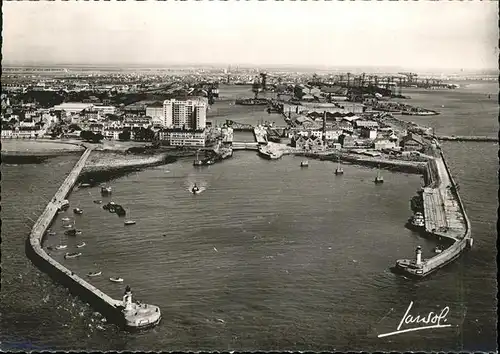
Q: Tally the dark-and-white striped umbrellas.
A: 0